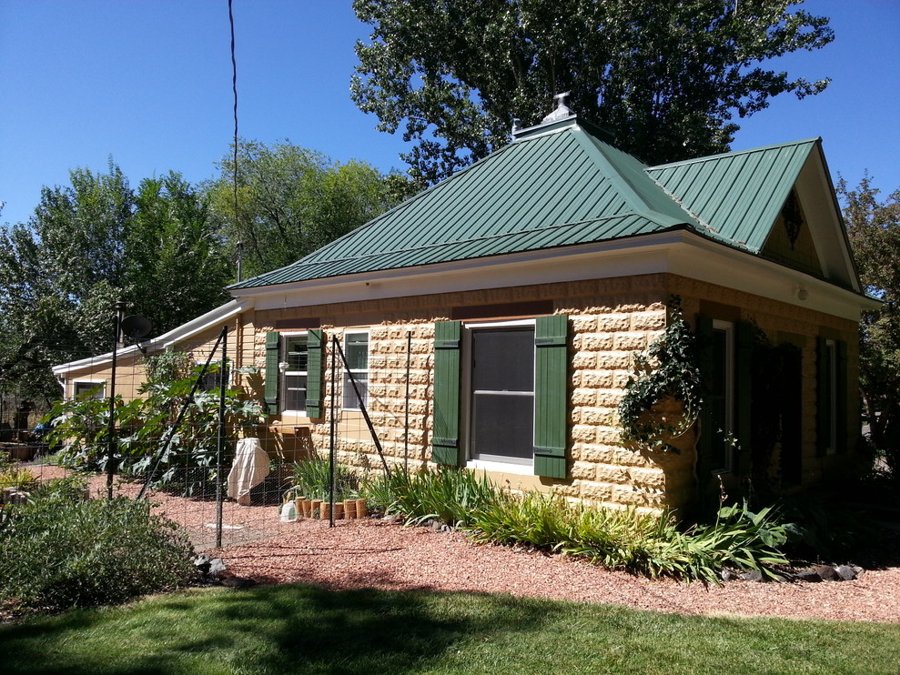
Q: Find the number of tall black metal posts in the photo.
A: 4